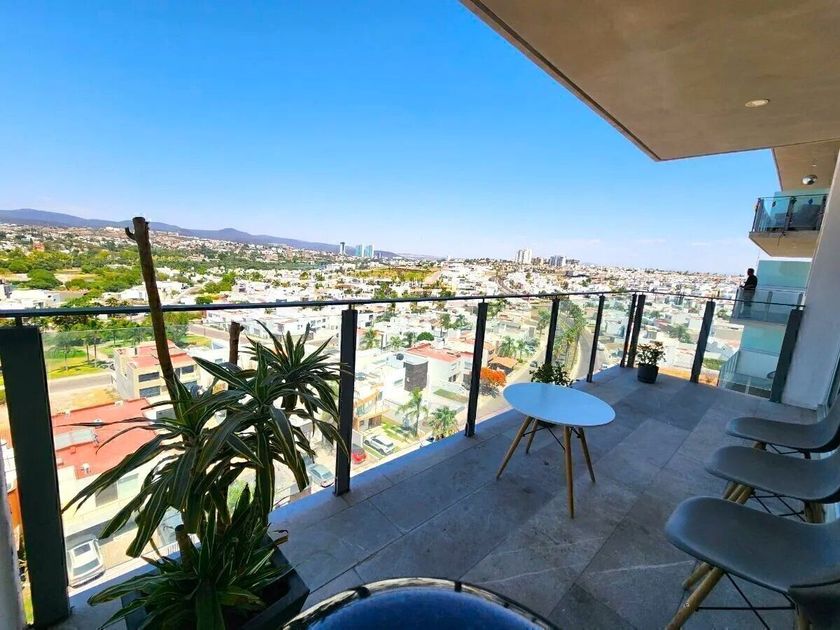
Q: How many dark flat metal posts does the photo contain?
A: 9